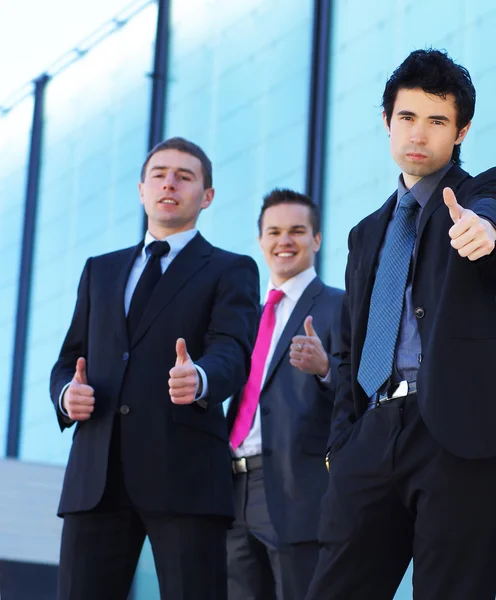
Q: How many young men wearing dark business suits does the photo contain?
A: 3